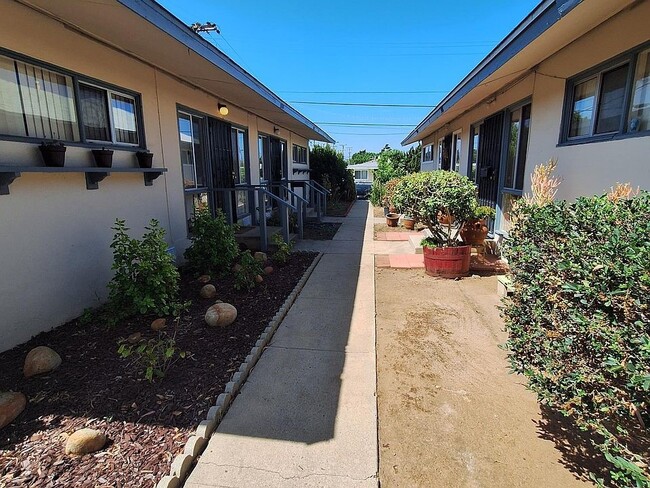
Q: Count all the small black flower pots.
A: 3